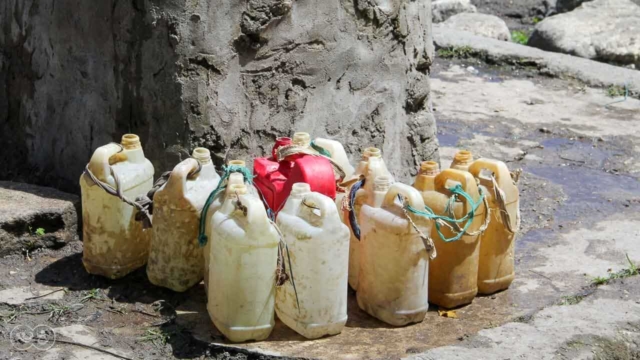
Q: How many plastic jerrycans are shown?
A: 11